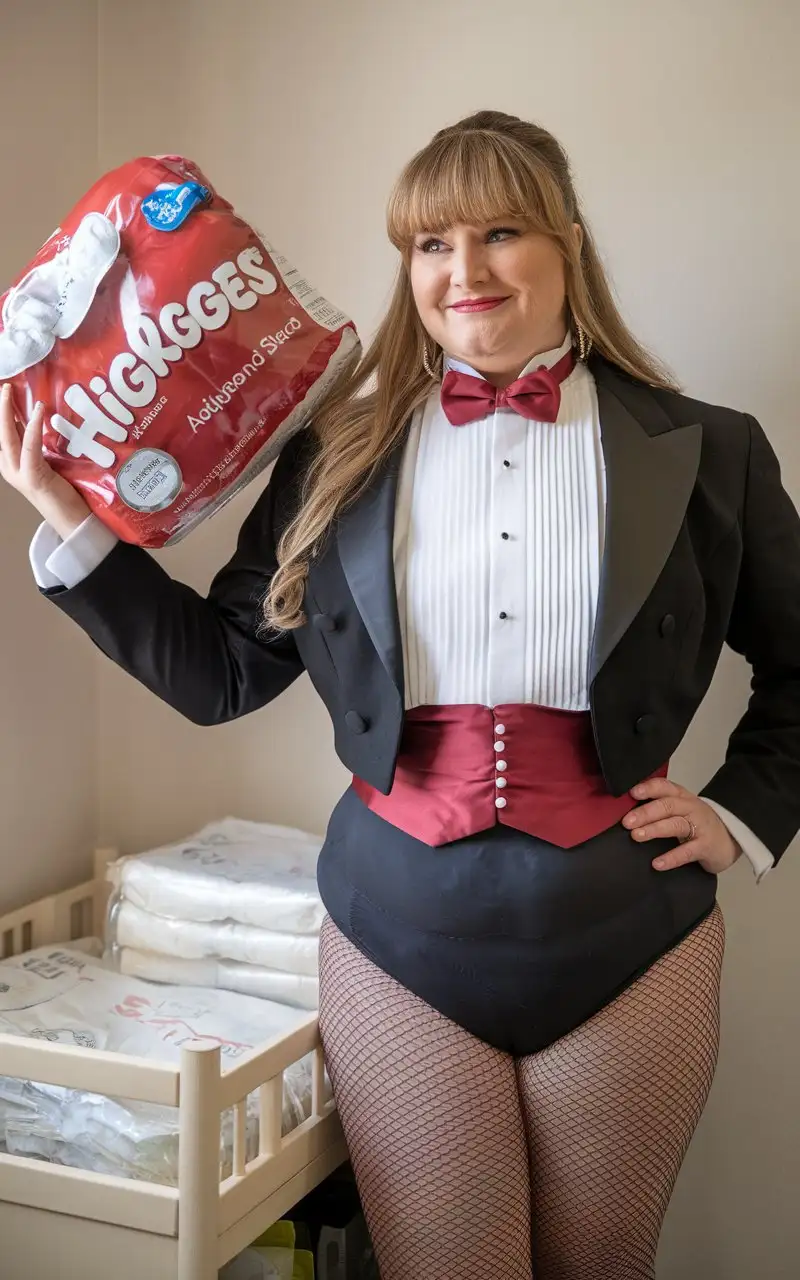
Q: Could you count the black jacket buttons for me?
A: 4